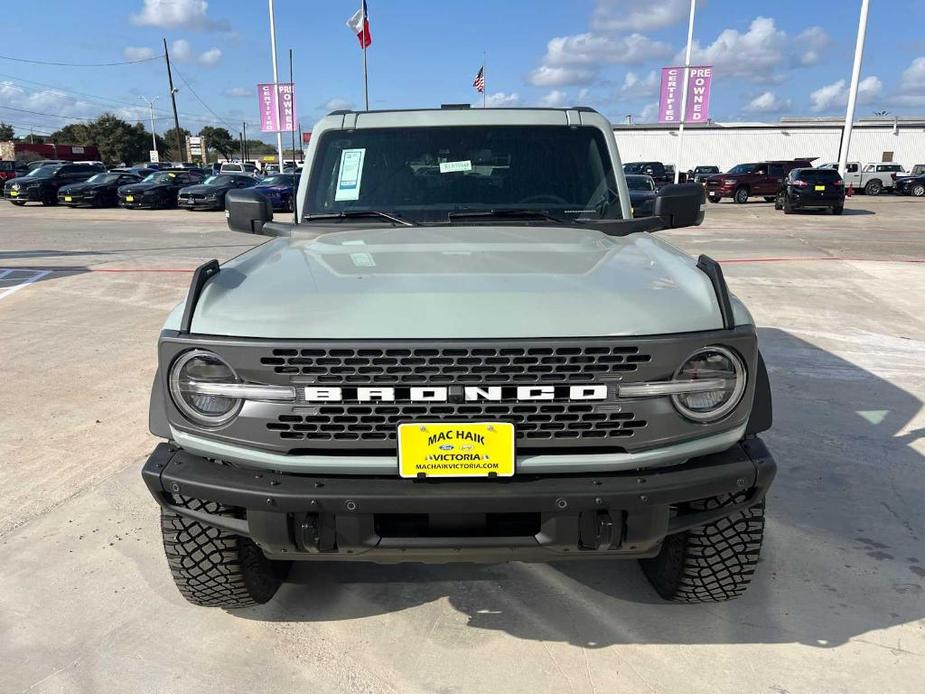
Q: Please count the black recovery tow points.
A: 2